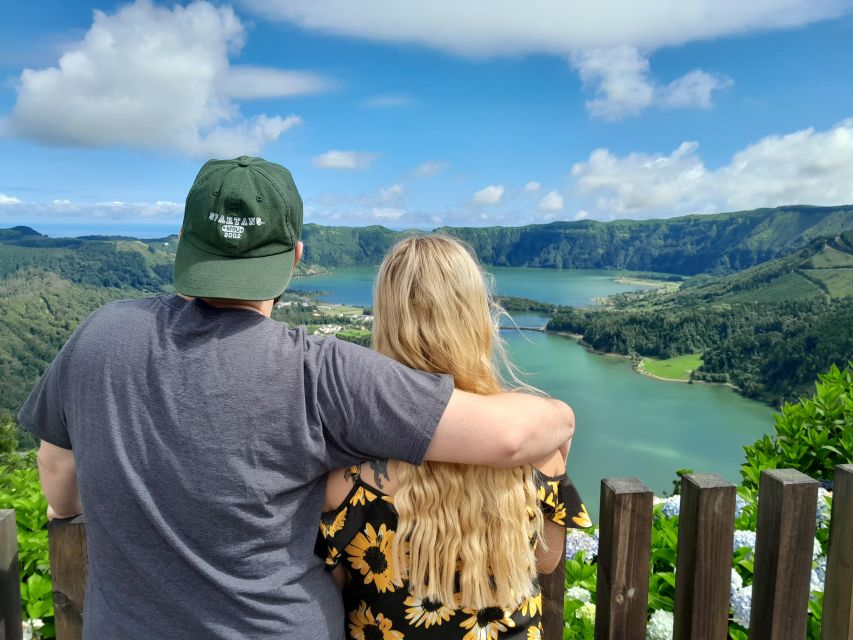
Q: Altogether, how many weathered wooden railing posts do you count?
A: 7